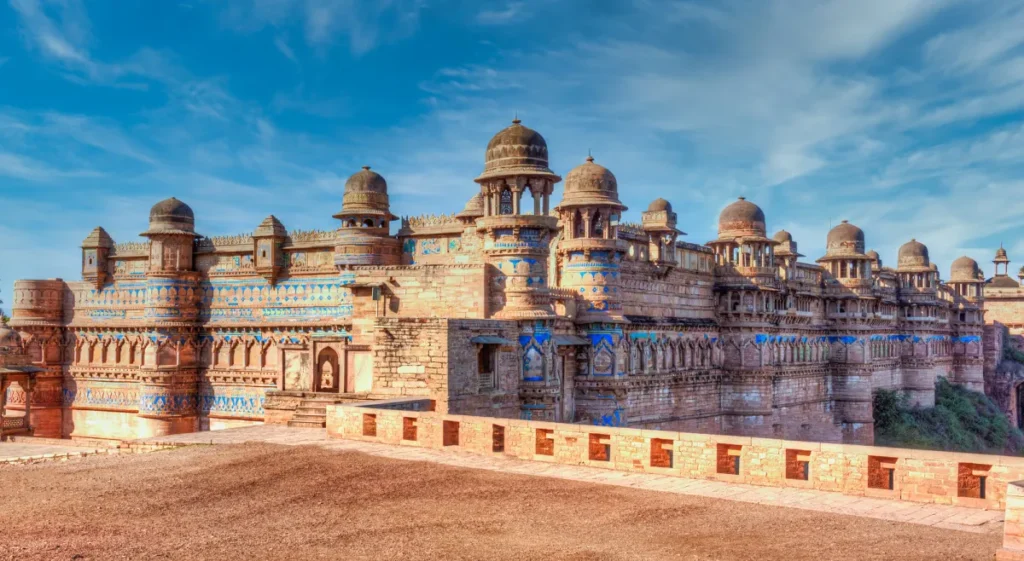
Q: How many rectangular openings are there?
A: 11